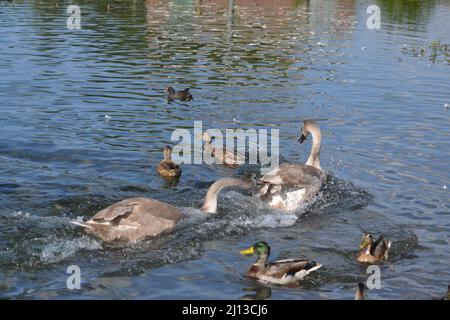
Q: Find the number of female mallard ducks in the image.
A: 3